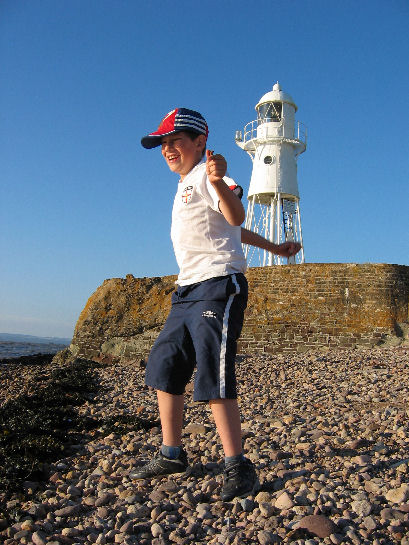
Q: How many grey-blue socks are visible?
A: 2